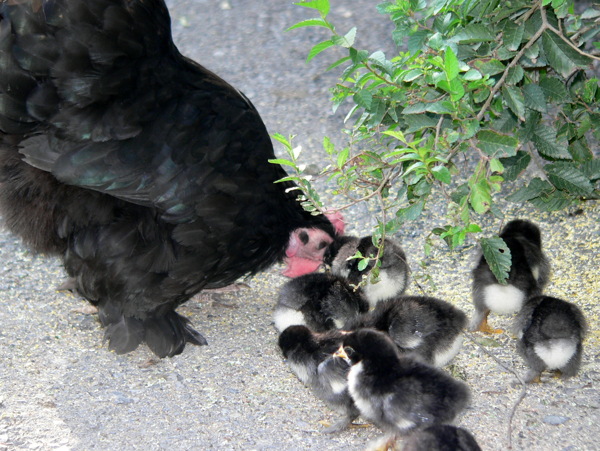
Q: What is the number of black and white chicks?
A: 8